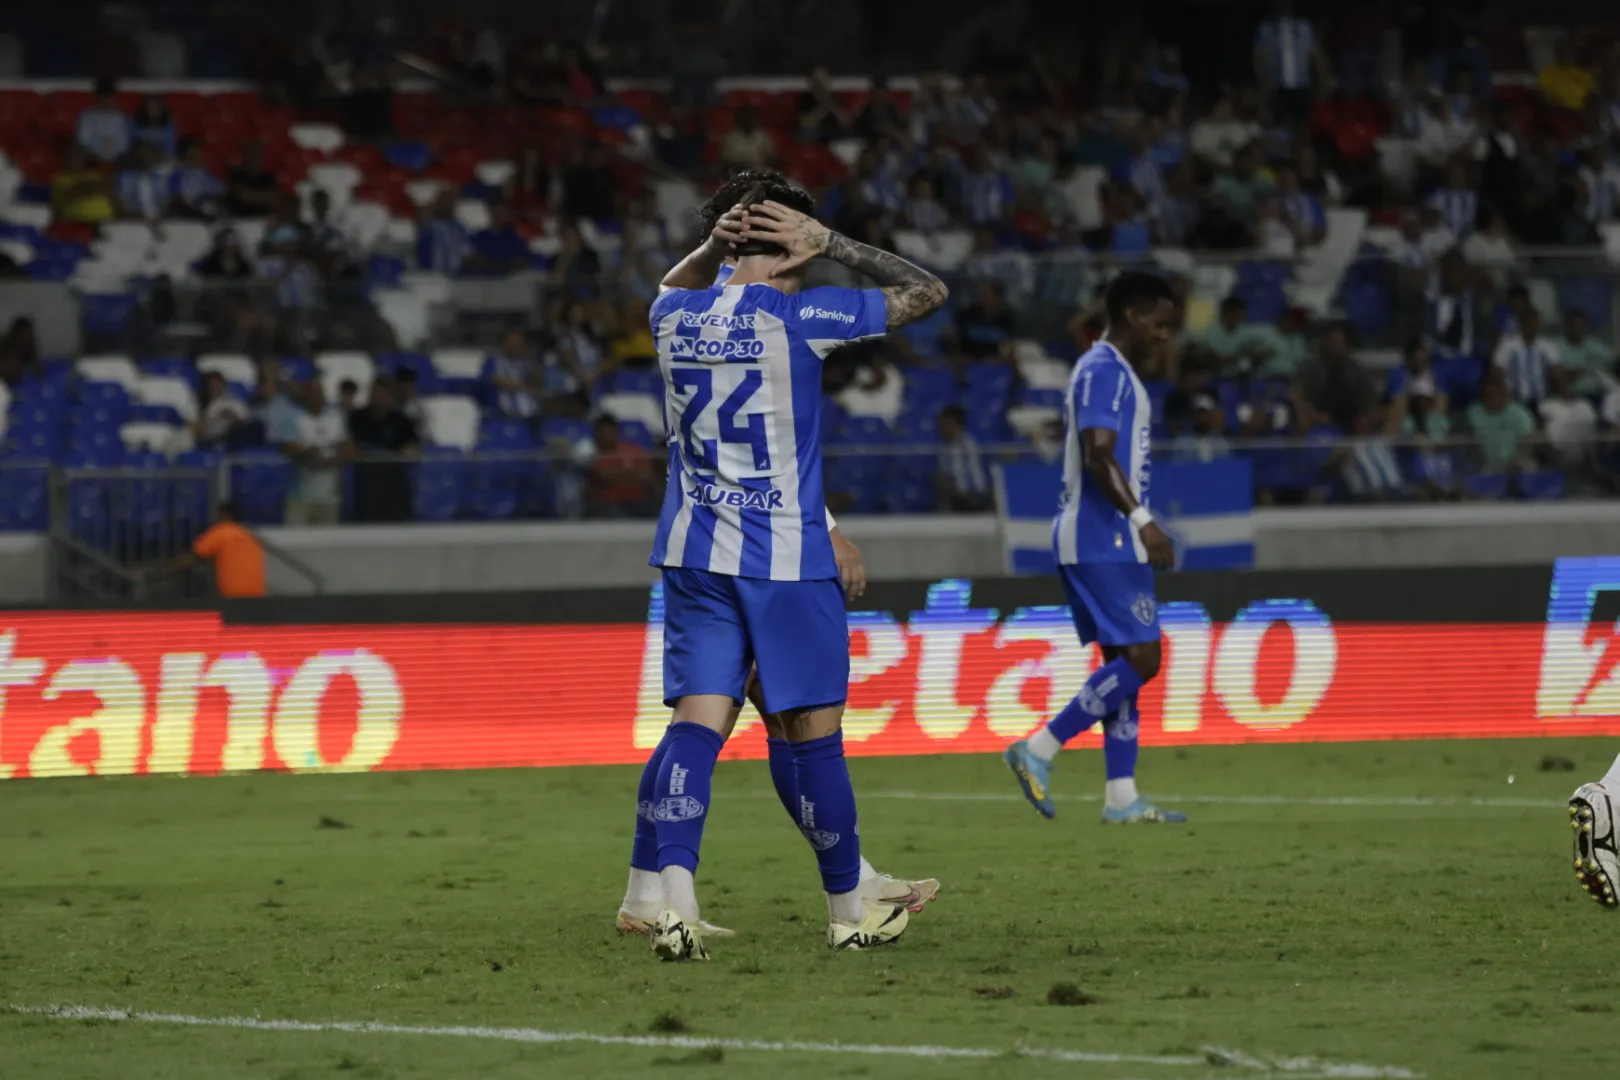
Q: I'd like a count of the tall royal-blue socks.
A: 6